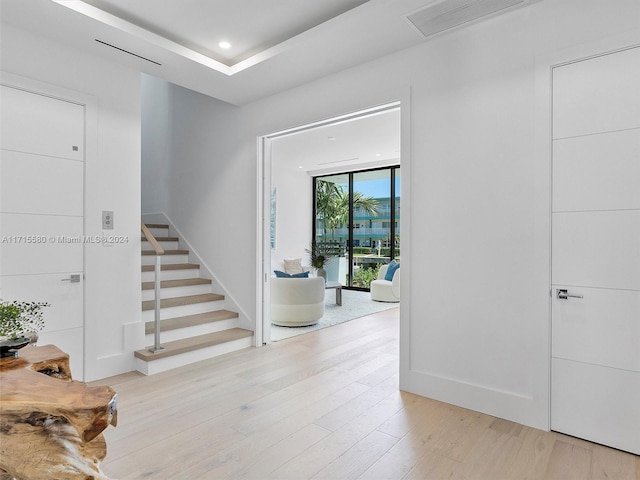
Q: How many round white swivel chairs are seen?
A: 2